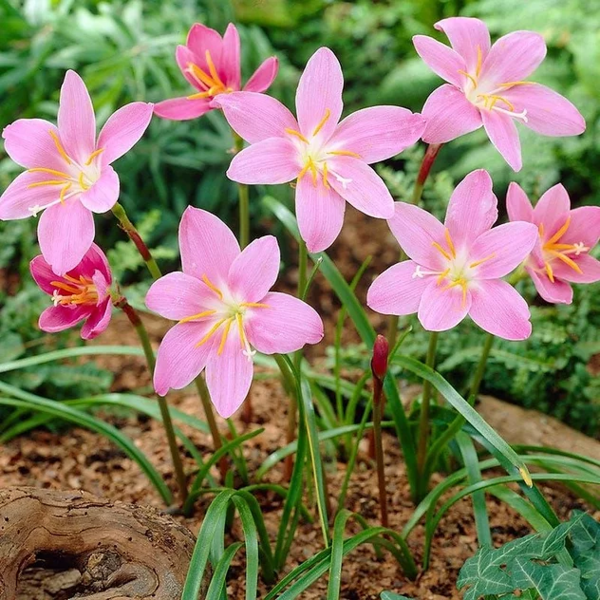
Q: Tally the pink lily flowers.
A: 8